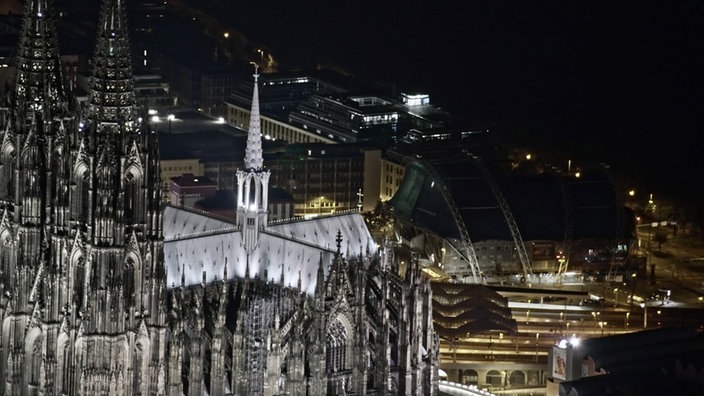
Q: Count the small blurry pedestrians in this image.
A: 0